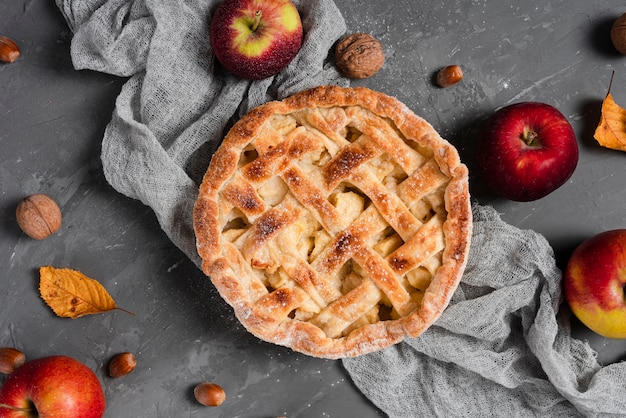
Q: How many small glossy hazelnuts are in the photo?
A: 5